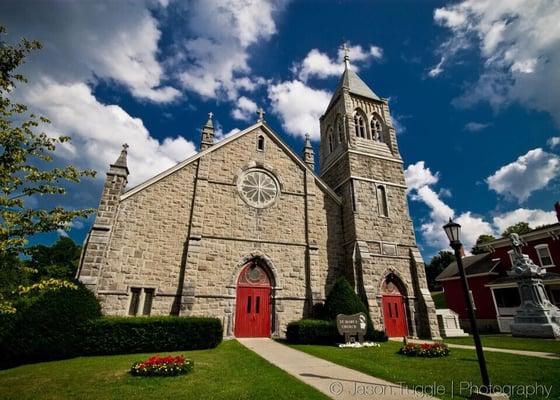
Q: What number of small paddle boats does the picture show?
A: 0